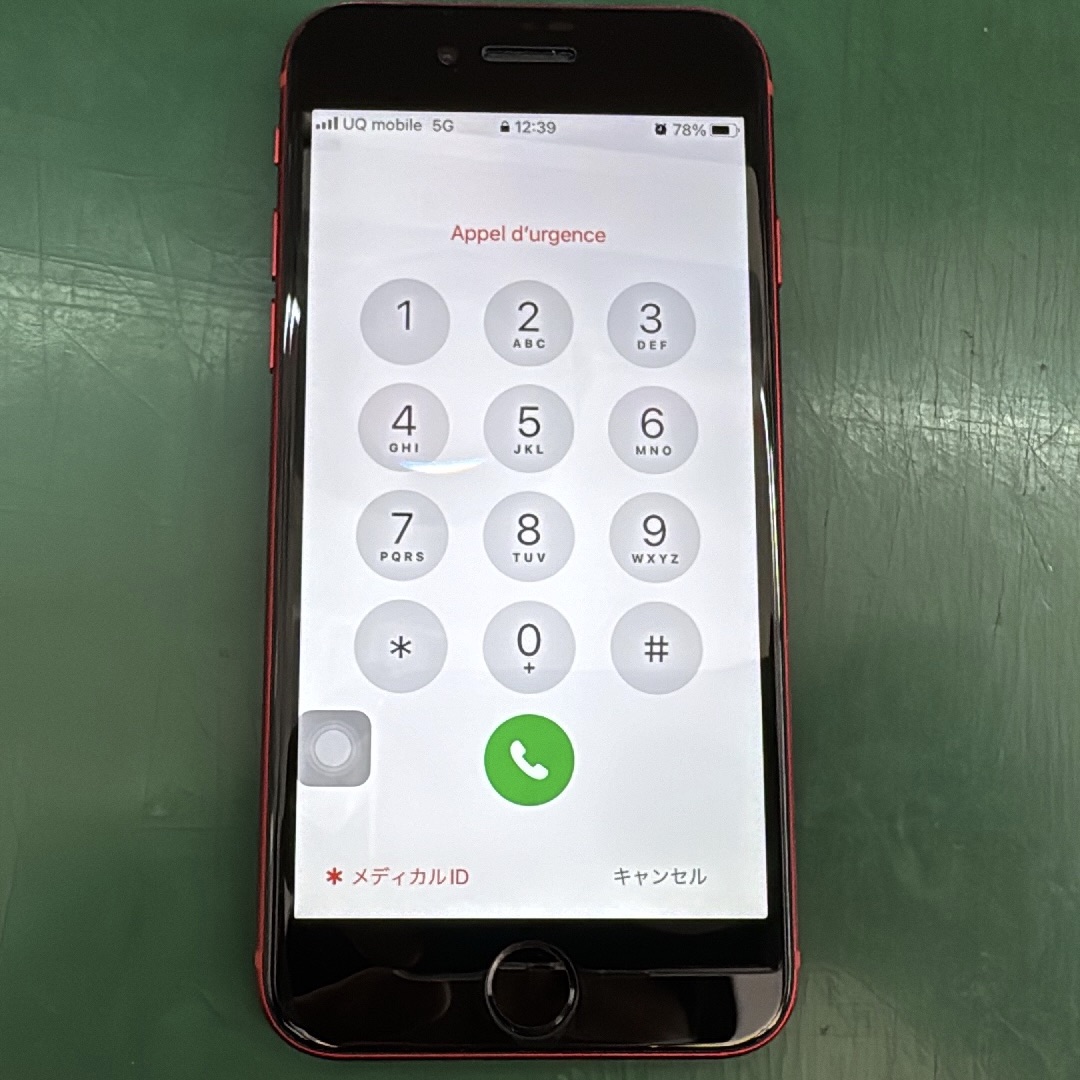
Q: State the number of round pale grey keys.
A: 12